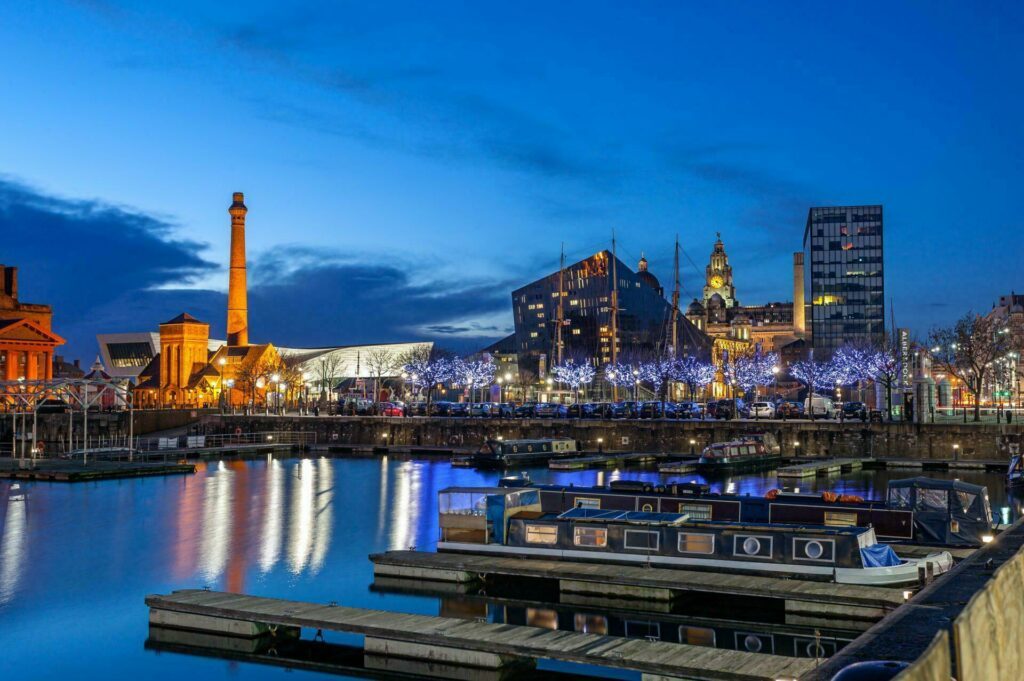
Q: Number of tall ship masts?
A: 3